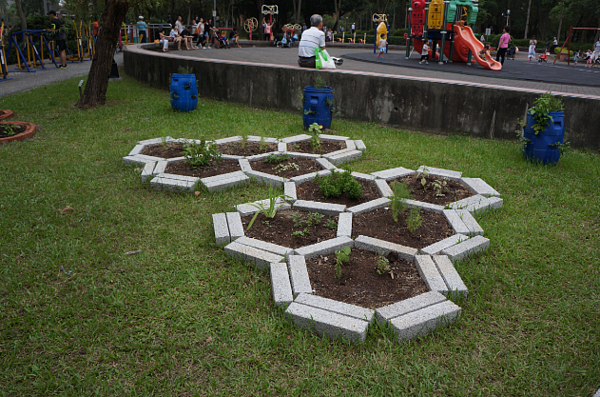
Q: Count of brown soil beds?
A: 10